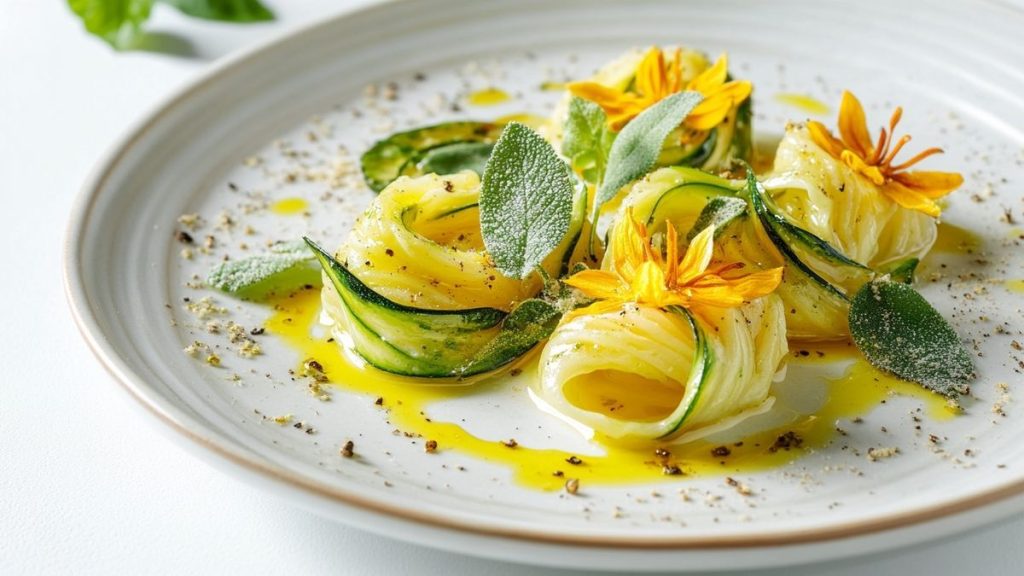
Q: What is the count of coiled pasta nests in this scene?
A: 5